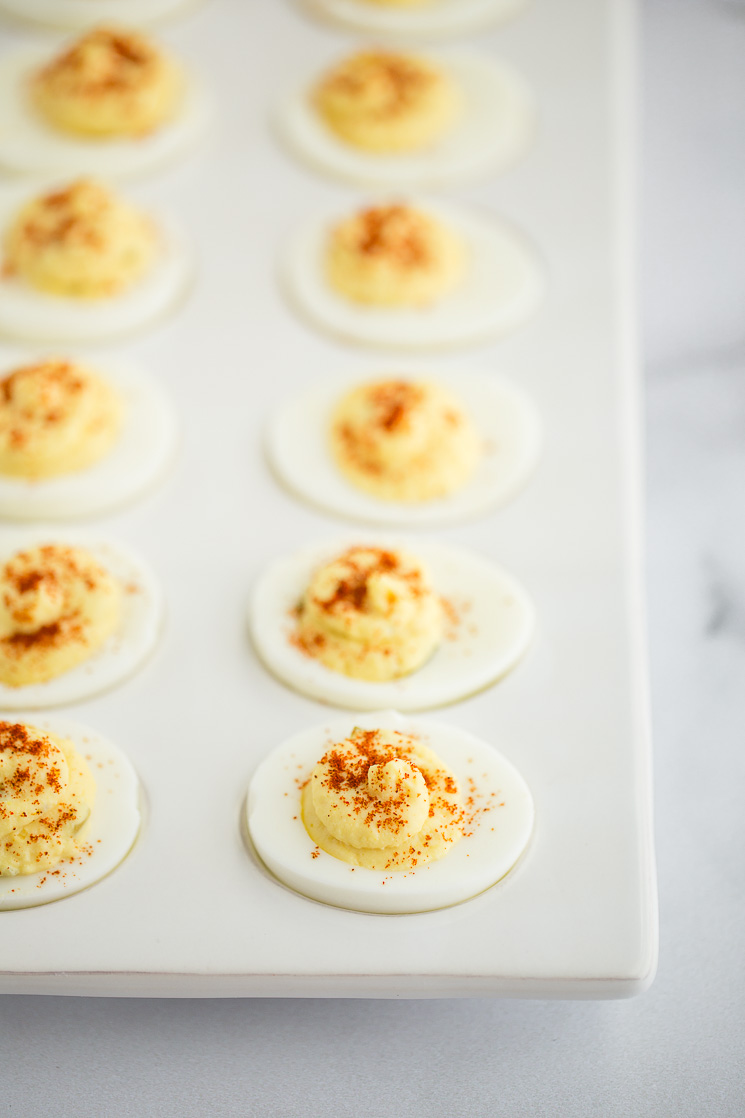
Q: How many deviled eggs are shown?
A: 12